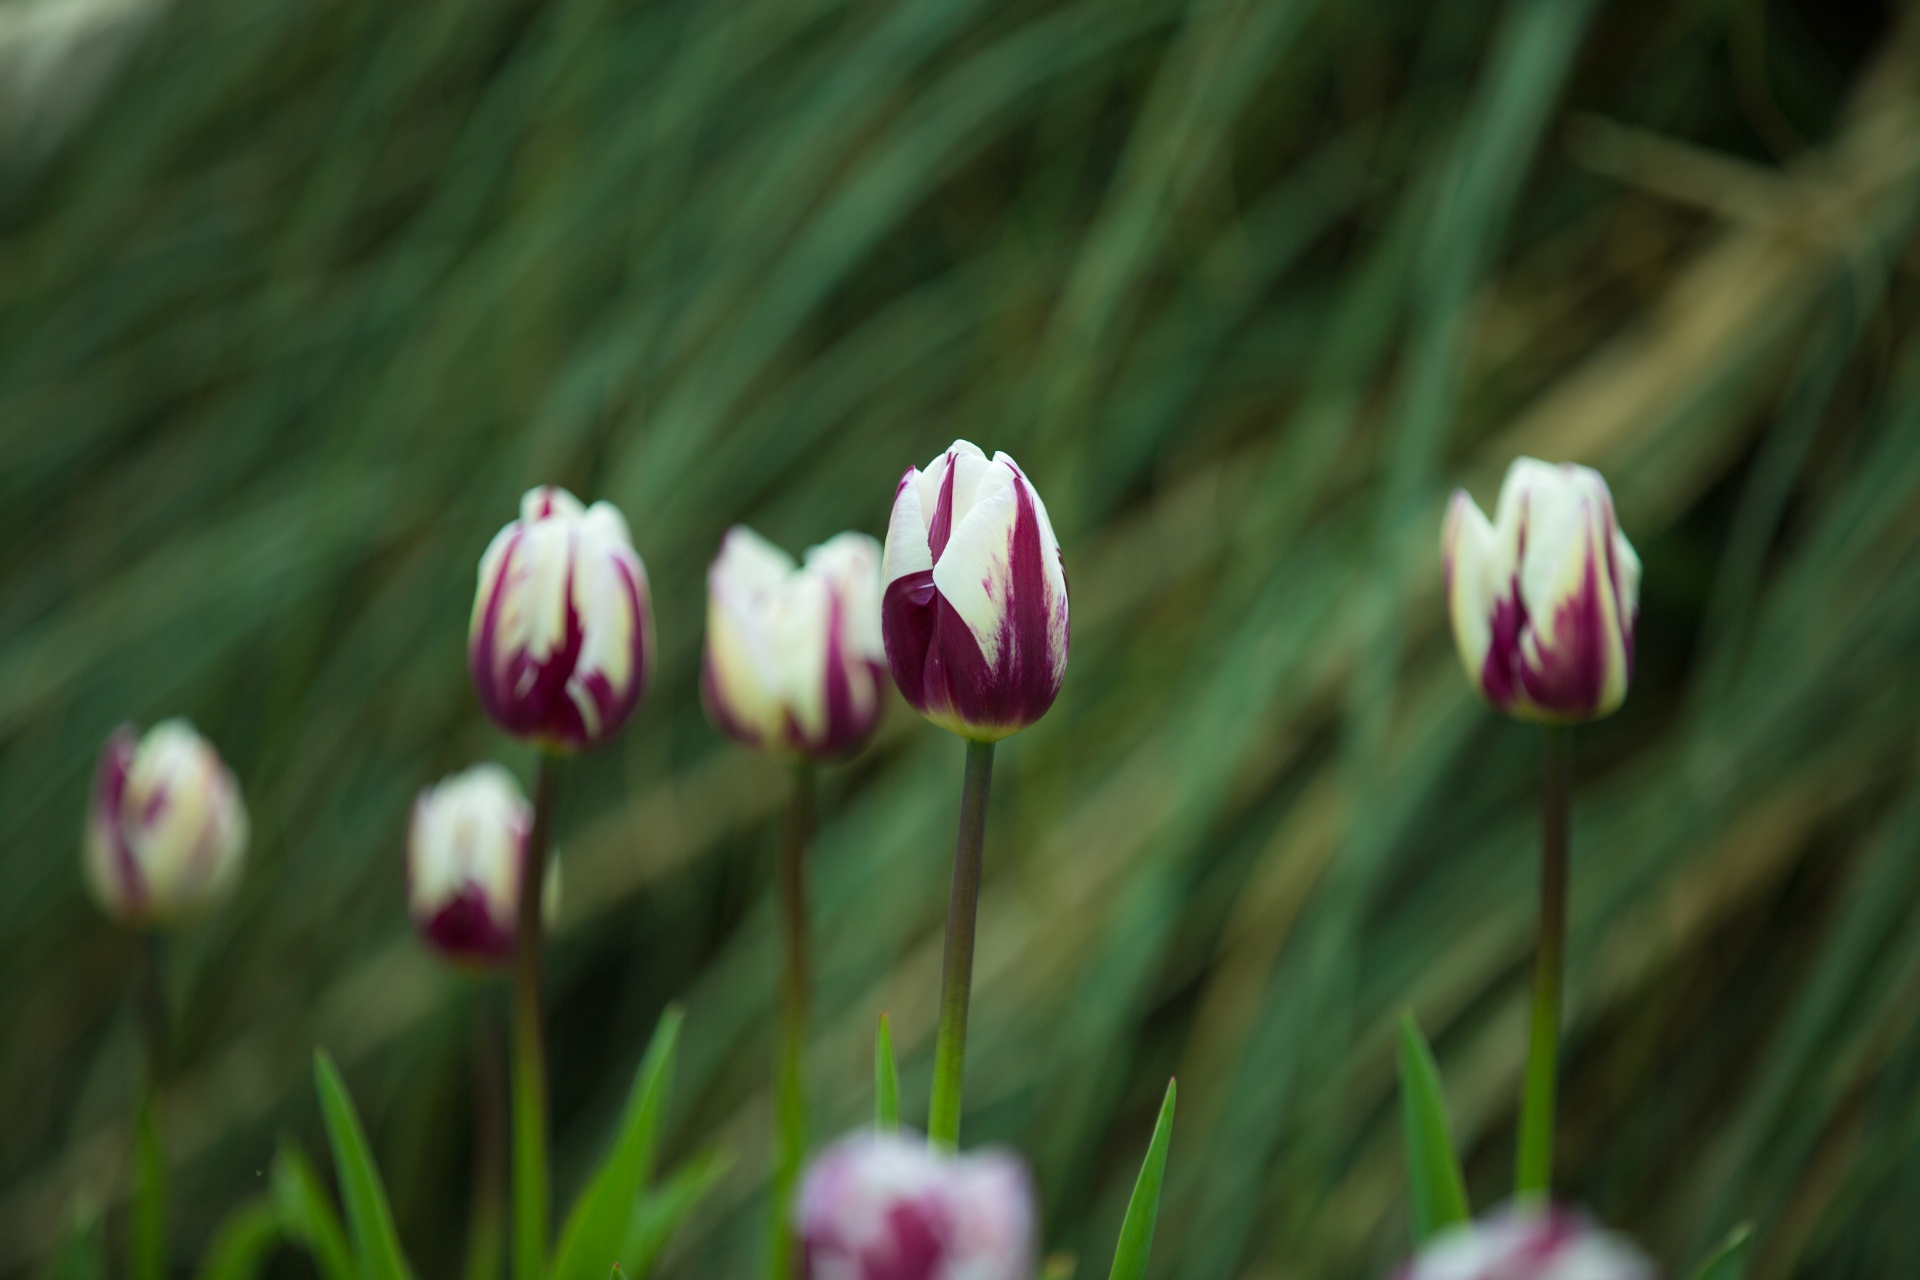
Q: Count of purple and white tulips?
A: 8